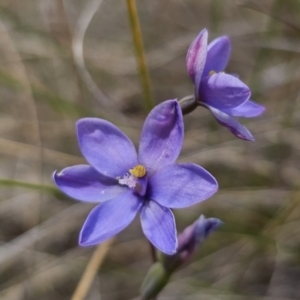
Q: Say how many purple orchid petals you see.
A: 11